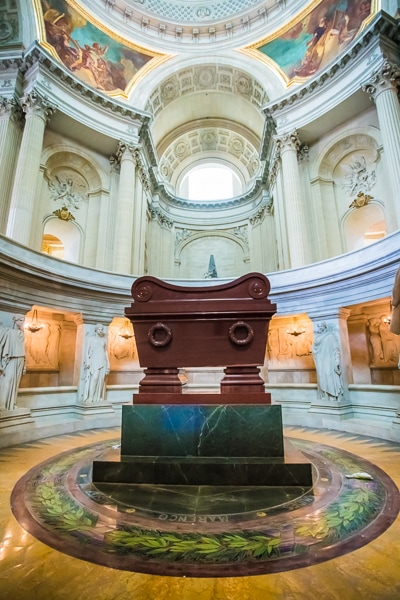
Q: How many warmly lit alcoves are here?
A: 4